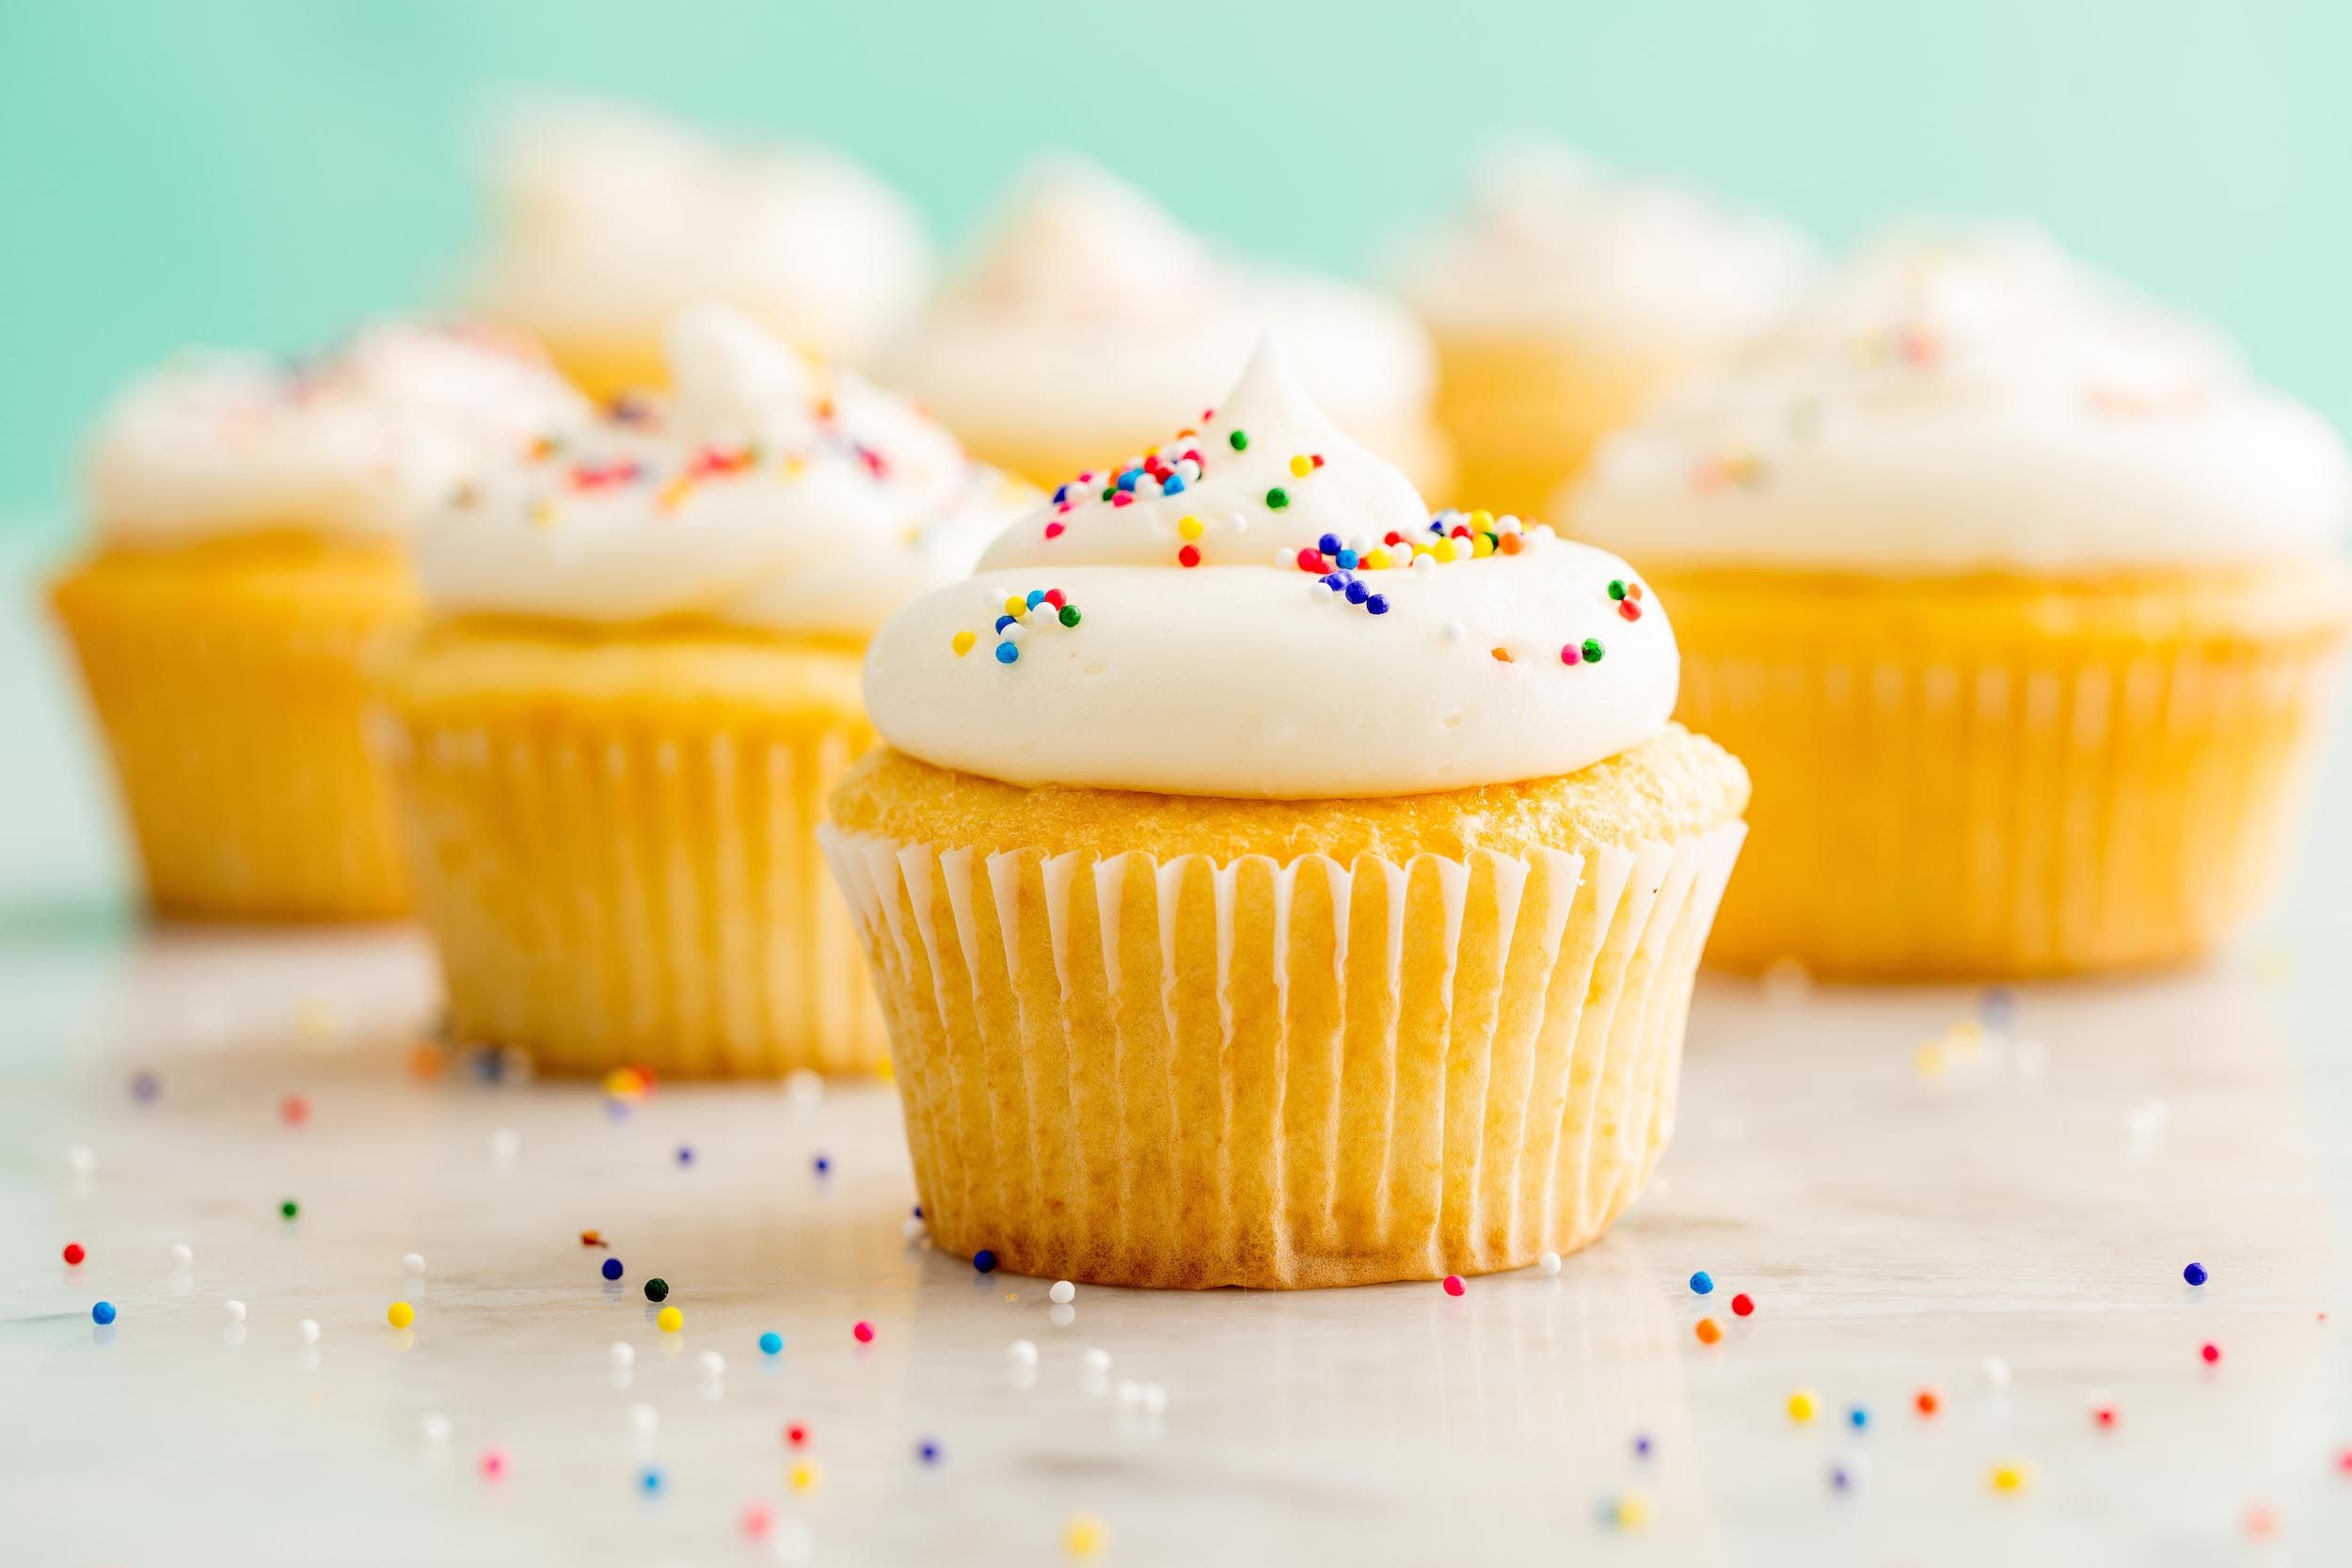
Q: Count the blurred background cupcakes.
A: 6